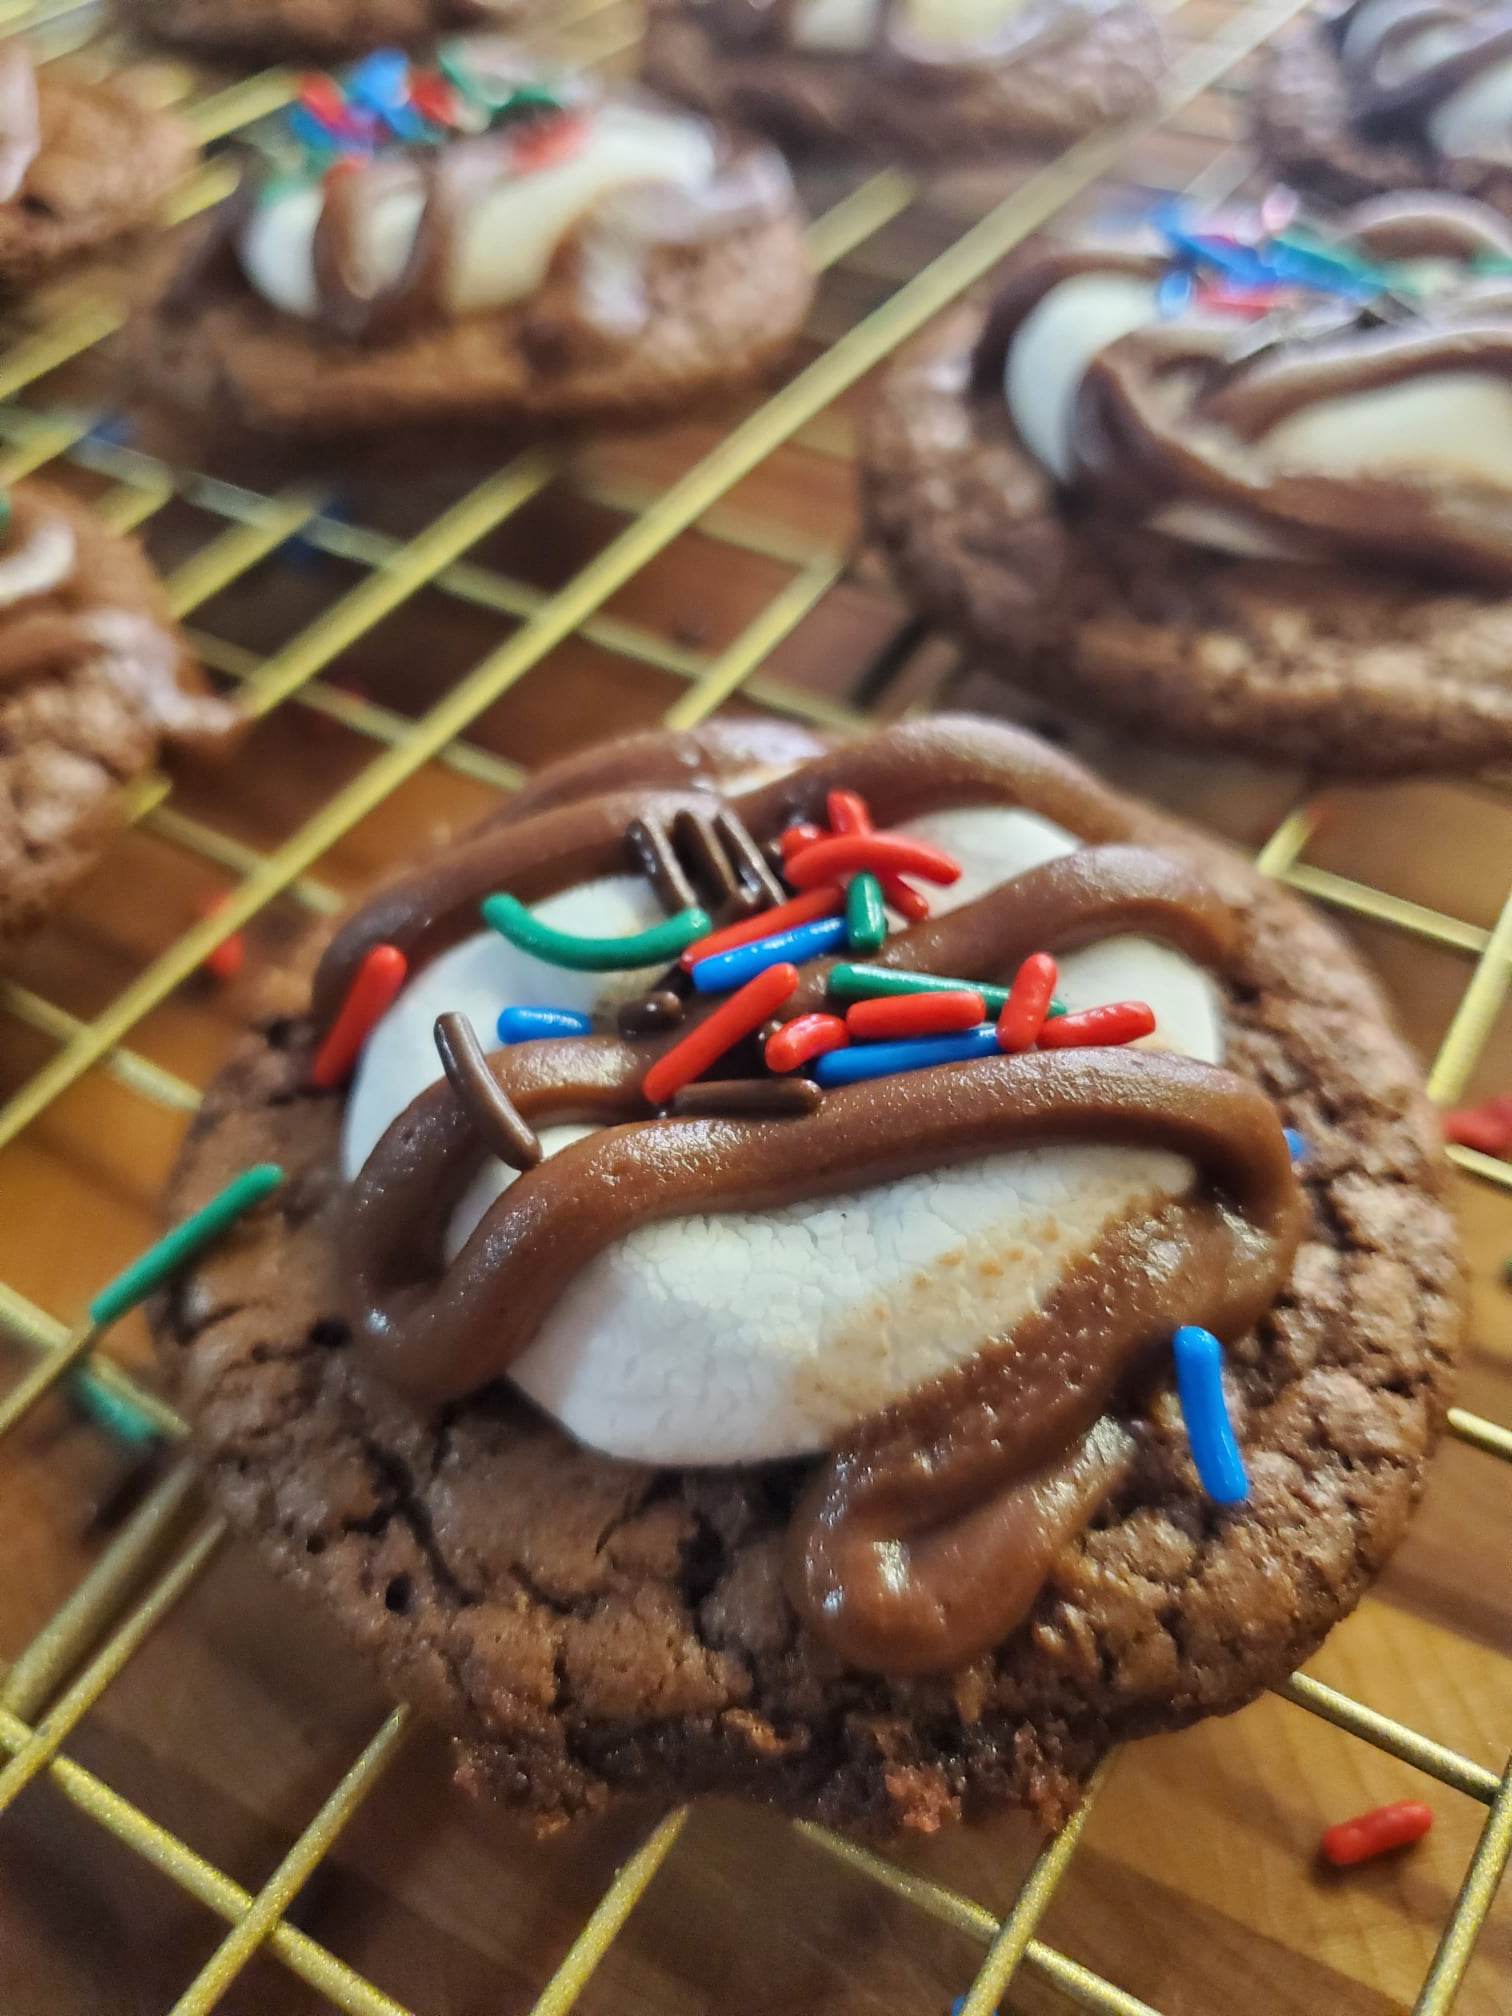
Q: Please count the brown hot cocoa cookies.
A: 8